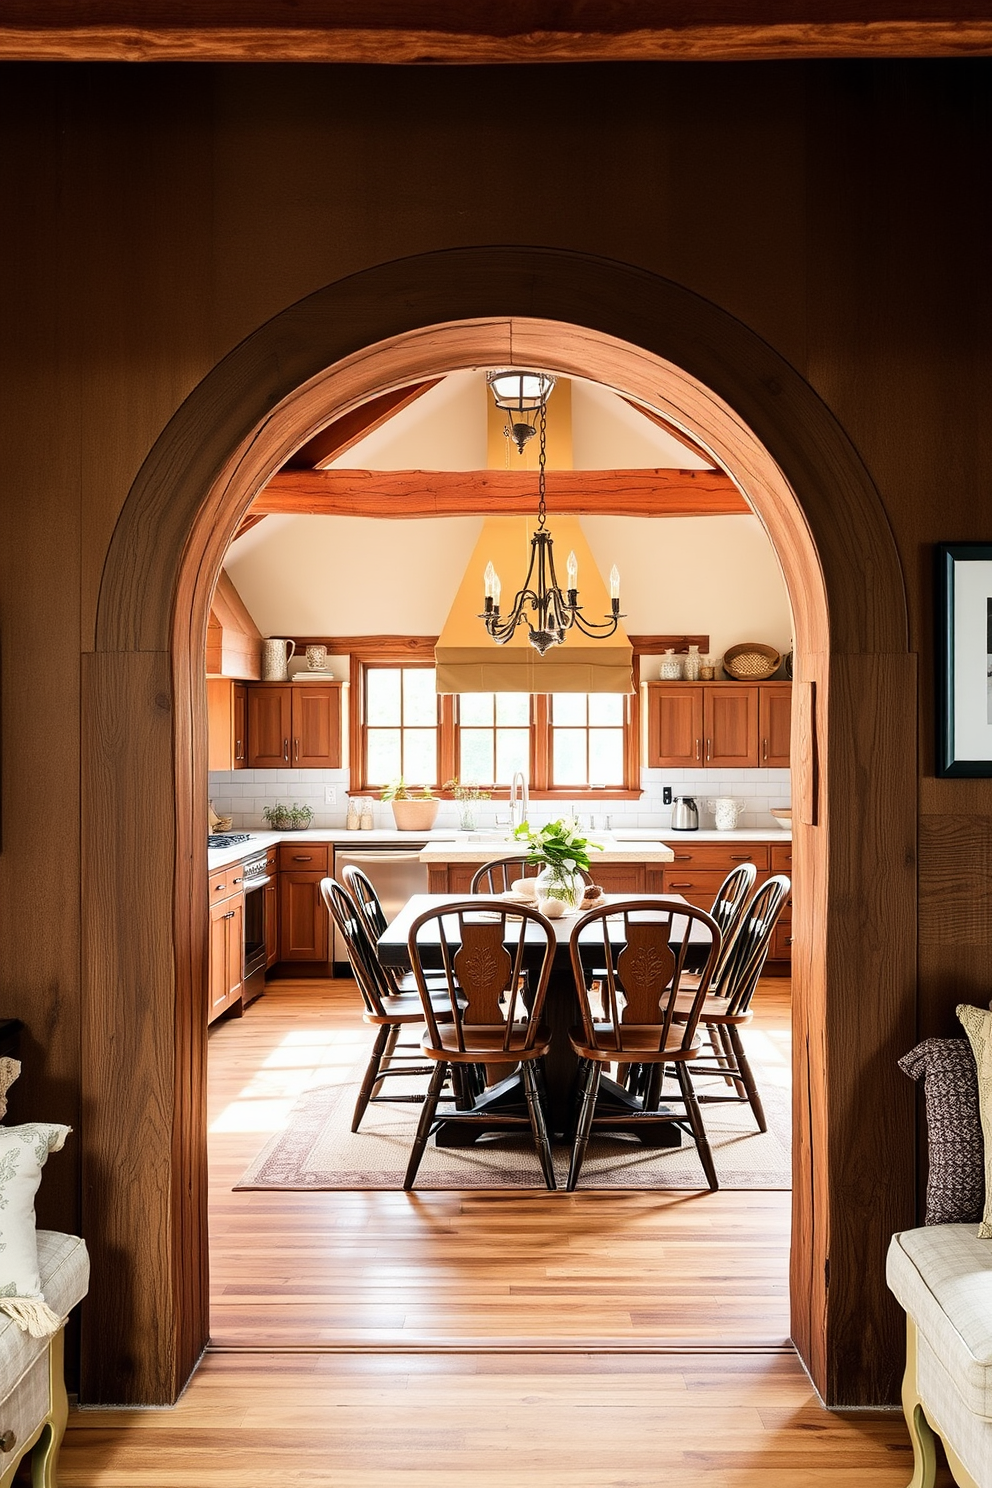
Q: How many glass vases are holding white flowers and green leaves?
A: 1